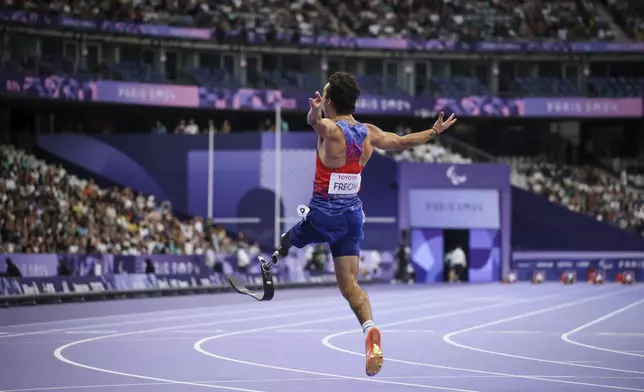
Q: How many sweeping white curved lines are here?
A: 5